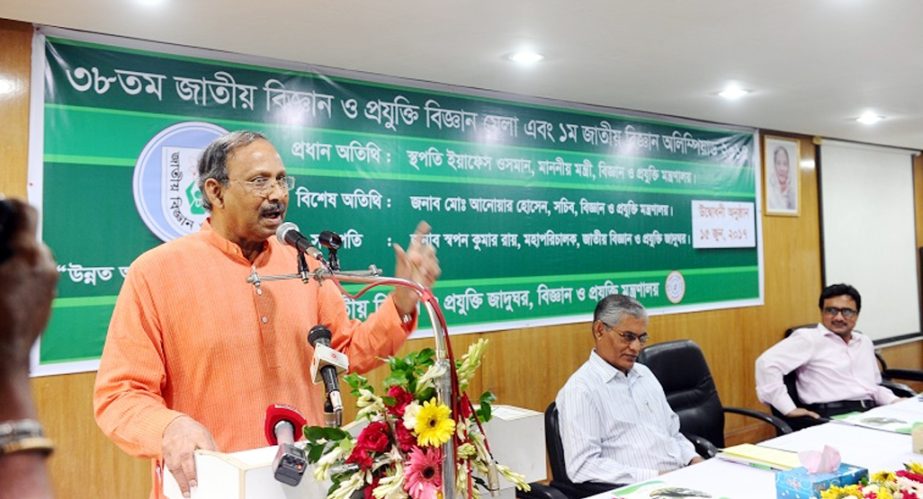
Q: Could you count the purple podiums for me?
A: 0